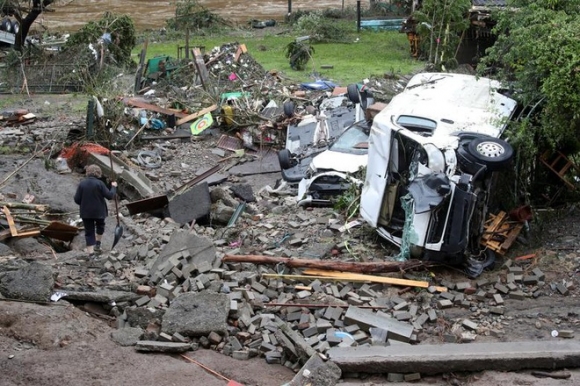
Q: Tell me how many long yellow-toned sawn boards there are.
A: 2